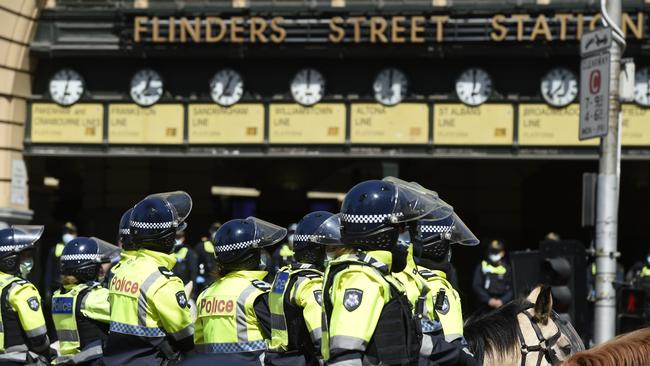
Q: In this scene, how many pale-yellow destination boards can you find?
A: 8